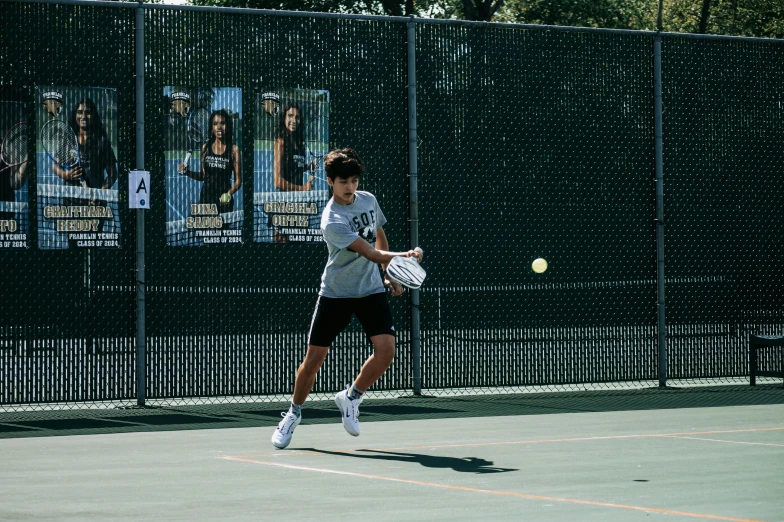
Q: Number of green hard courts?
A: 1